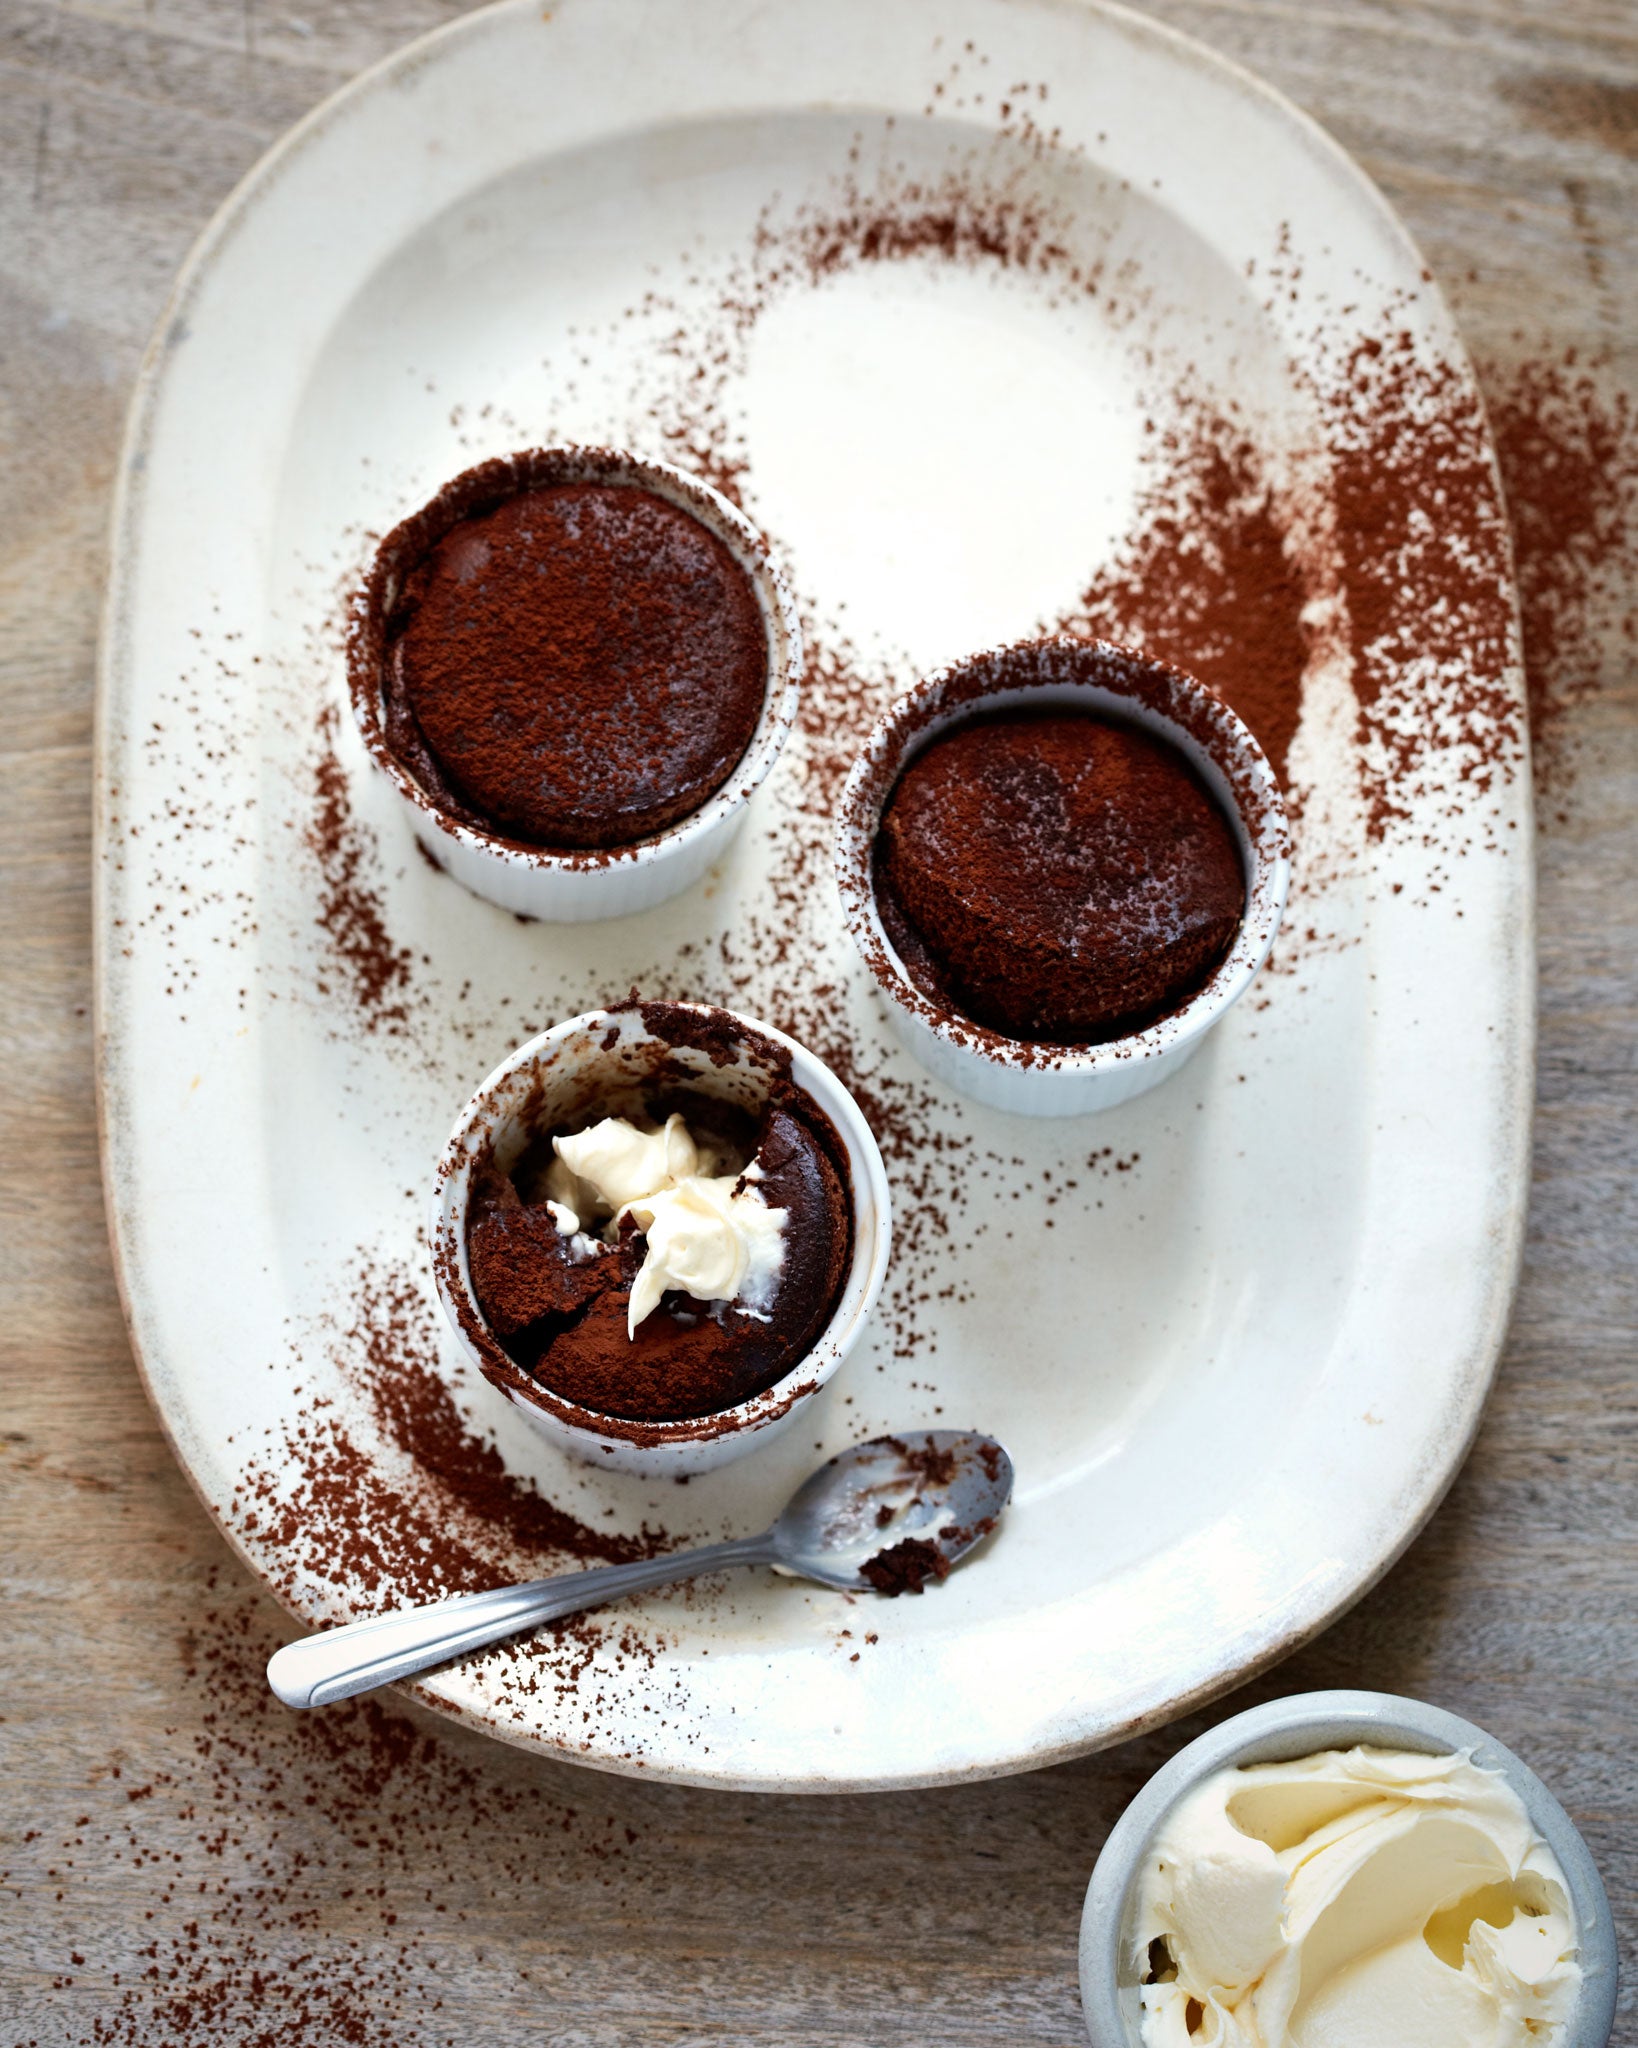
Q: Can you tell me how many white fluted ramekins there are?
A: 3